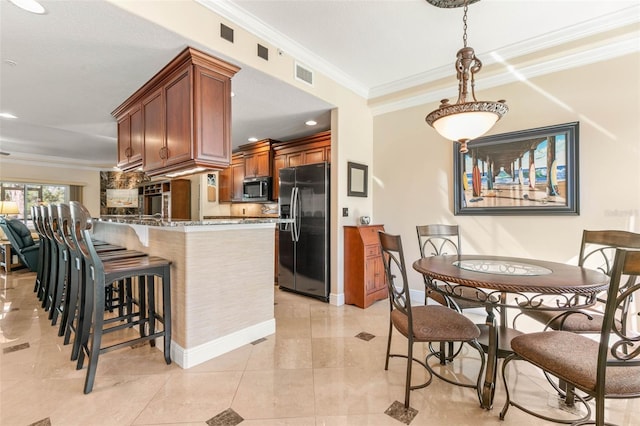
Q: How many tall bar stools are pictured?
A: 6